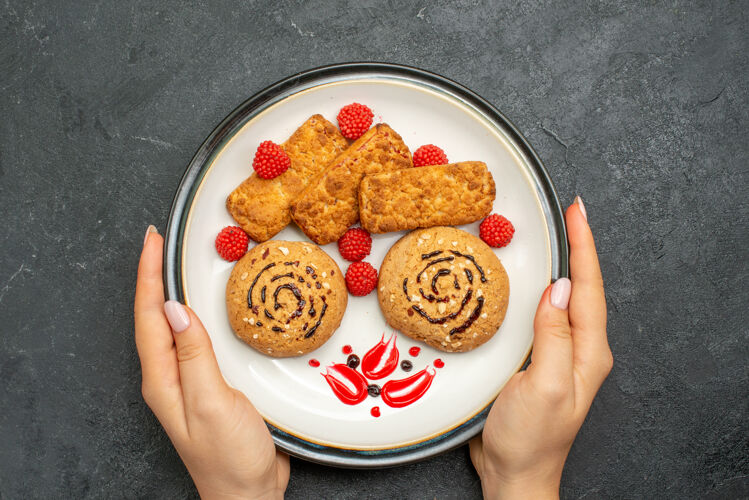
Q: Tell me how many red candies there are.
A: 7